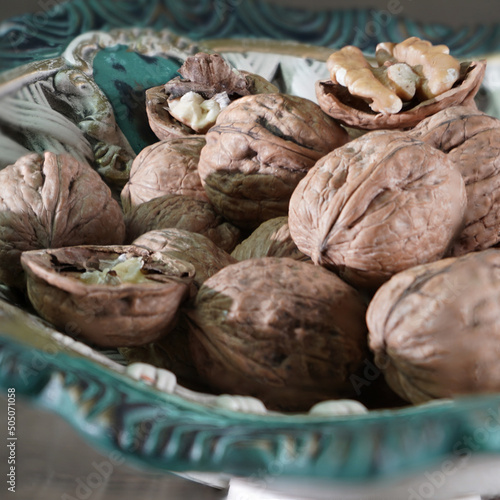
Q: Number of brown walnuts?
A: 13